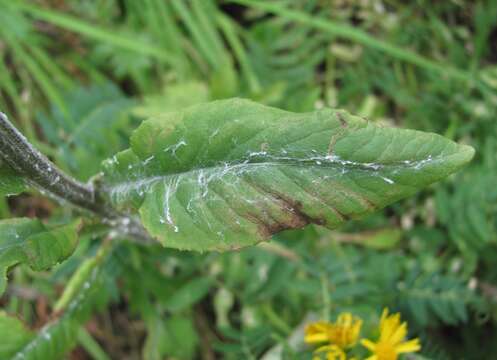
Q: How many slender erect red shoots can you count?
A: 0